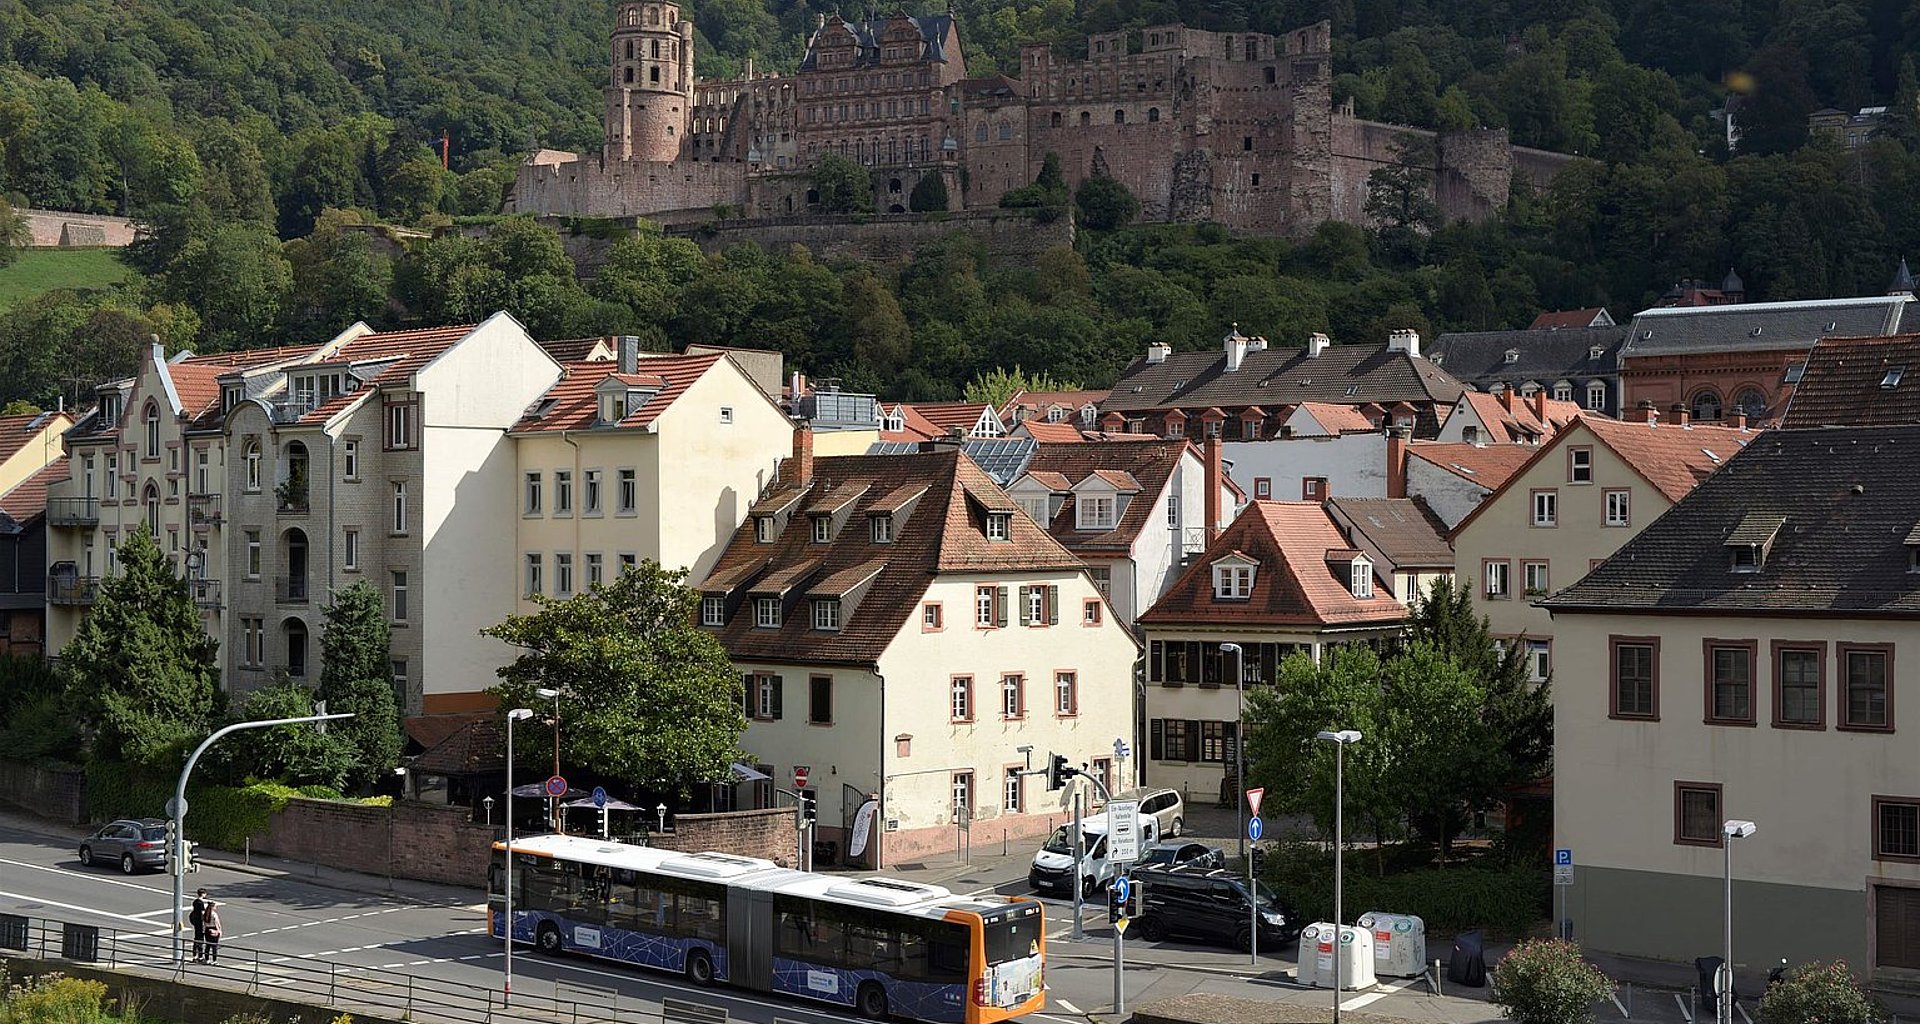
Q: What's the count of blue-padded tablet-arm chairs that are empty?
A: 0